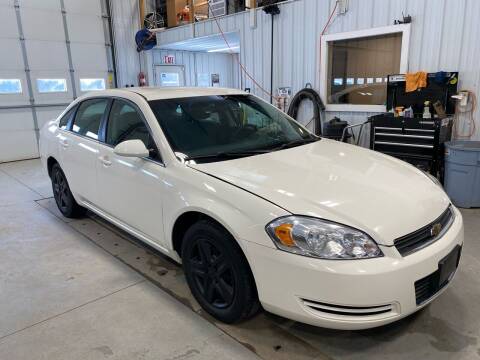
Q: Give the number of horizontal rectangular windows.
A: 3